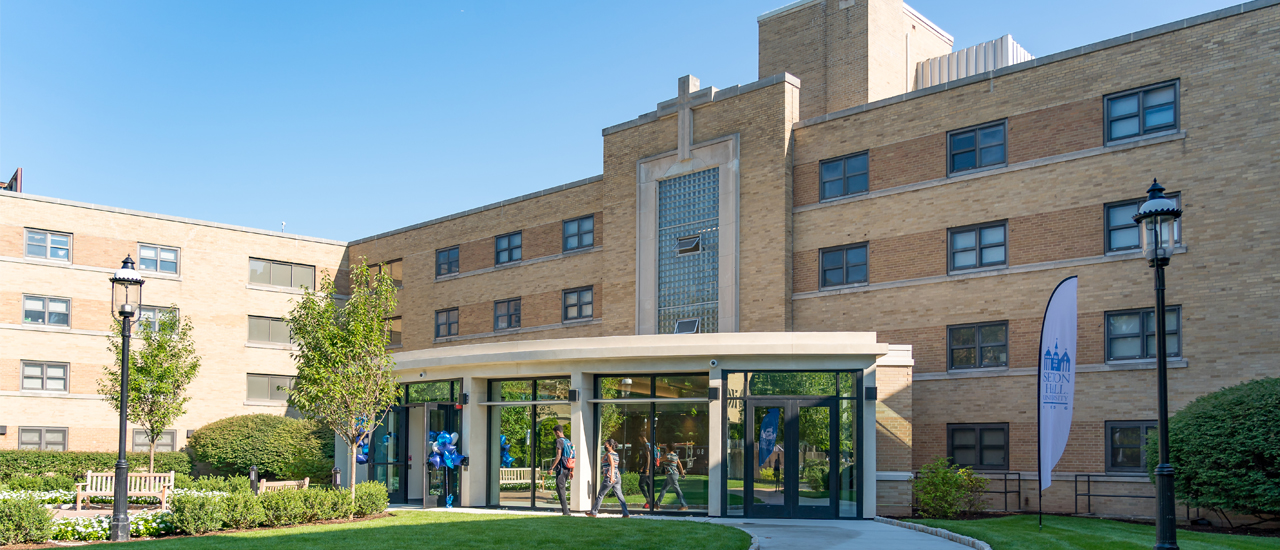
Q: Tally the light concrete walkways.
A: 1